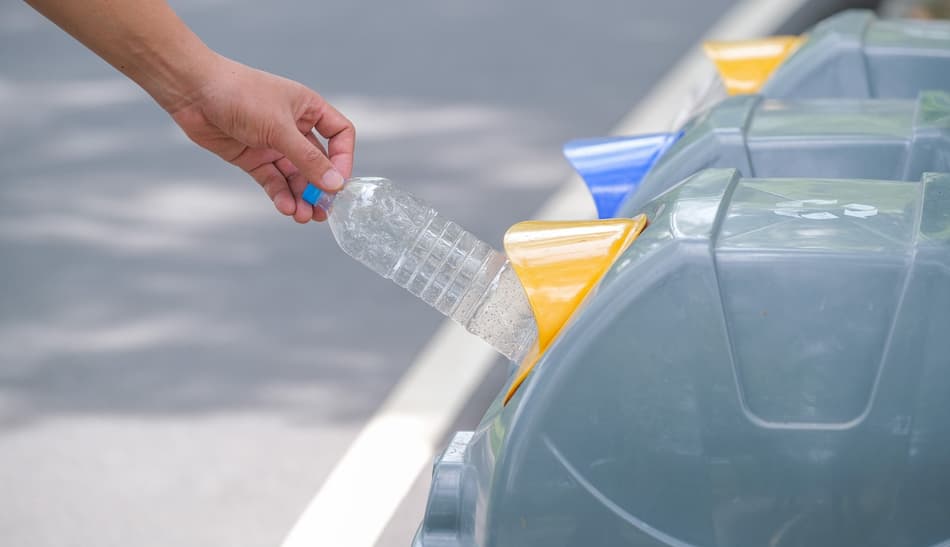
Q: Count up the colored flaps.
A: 3